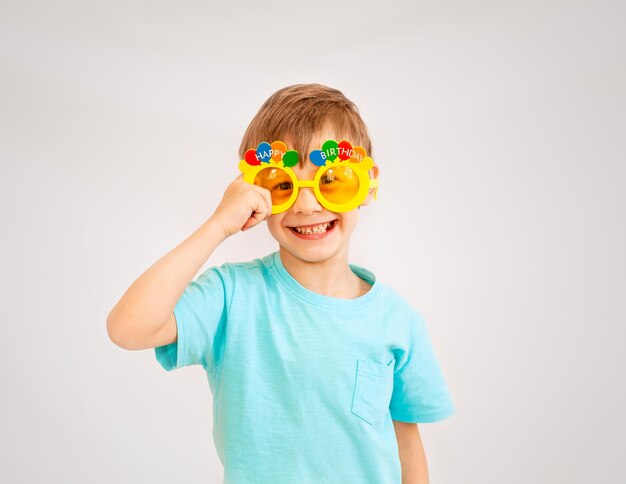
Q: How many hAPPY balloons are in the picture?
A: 4